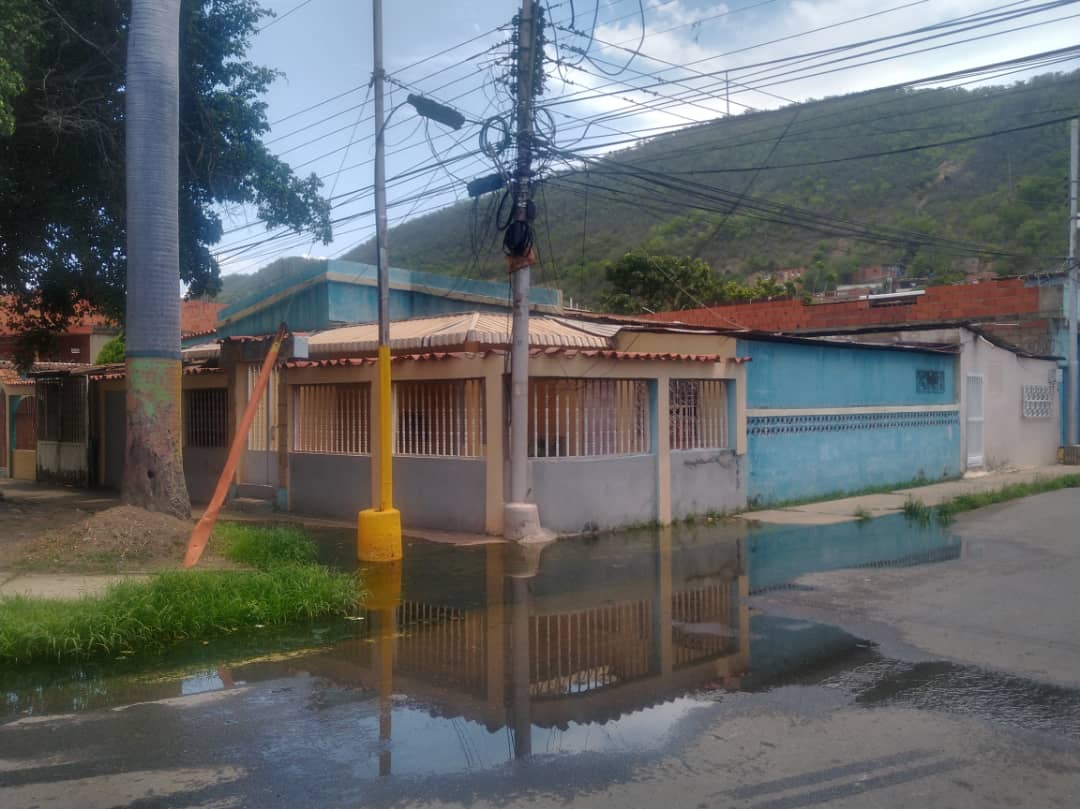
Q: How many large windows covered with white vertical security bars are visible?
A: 4